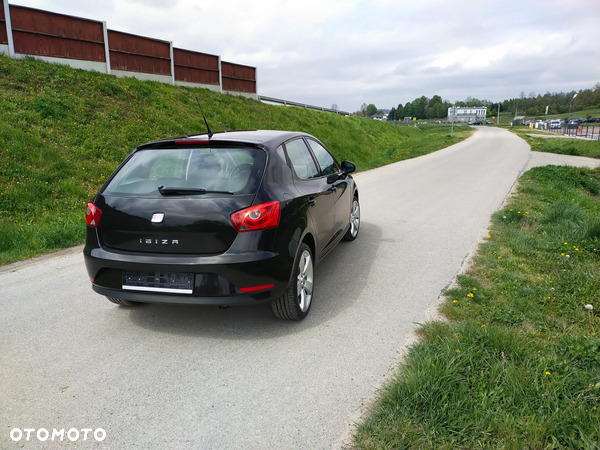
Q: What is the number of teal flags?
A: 0